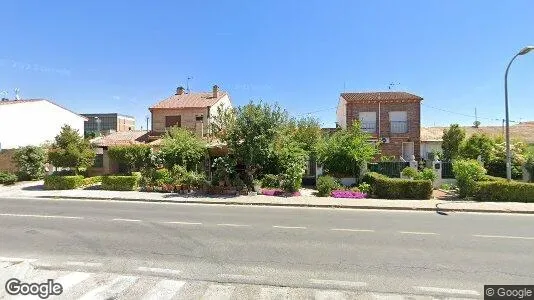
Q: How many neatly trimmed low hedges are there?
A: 4